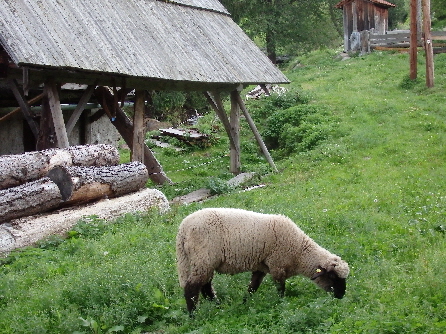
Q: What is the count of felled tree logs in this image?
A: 4